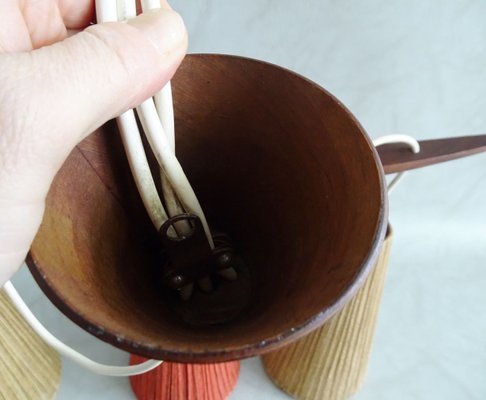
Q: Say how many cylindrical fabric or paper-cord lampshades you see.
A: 3